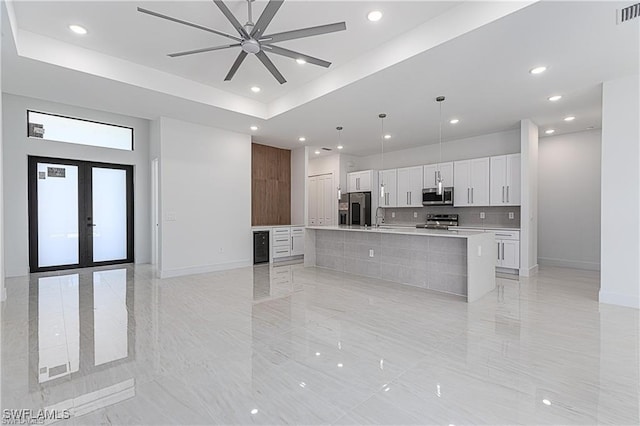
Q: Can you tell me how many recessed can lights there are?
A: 14